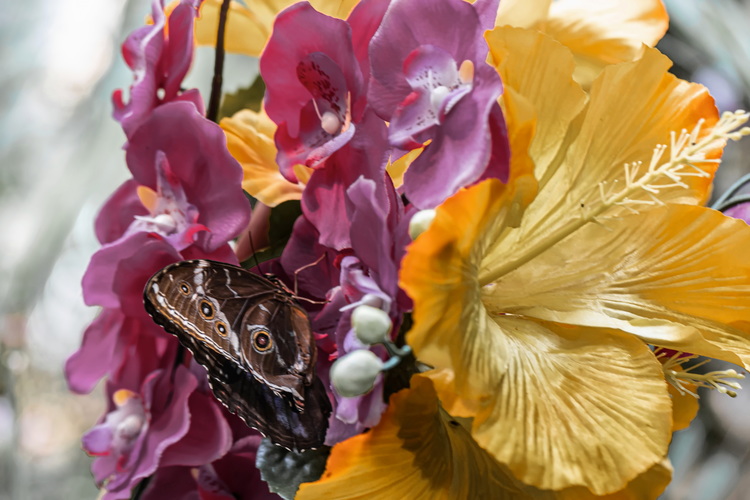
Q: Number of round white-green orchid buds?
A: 3